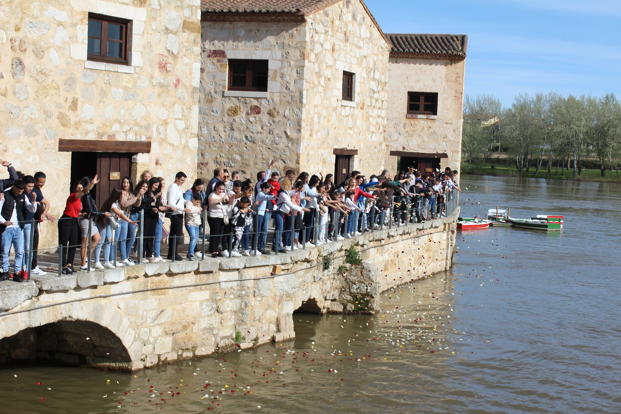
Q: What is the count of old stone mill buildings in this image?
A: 3